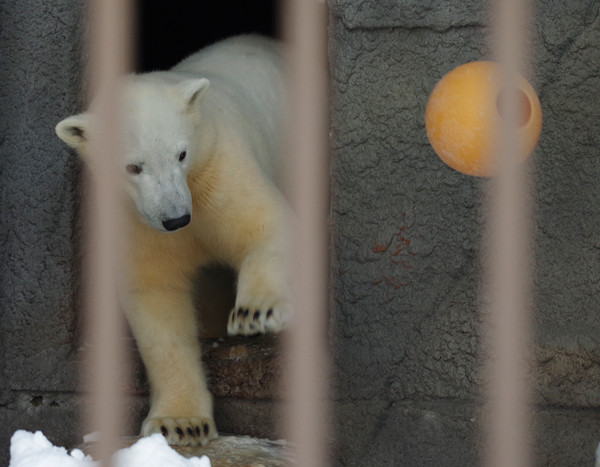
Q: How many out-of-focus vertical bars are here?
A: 3